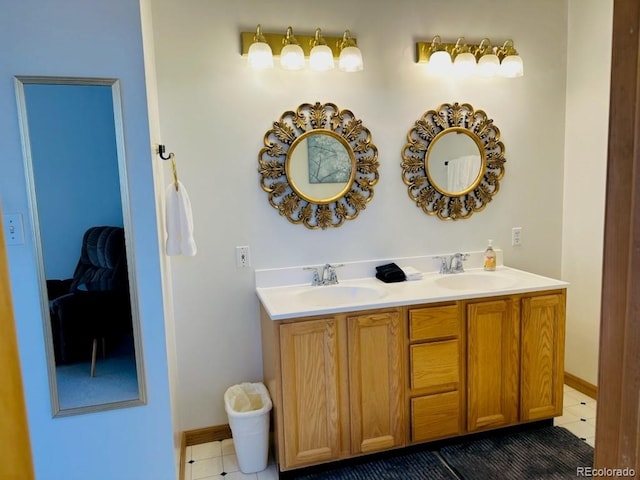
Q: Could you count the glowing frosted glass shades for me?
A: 8